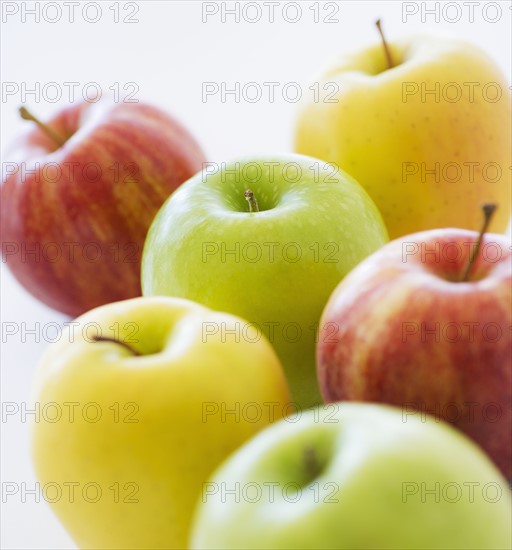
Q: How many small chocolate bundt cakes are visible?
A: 0